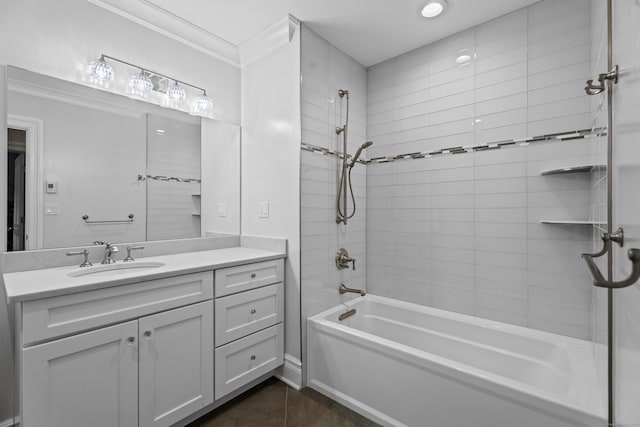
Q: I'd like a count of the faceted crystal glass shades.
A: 4